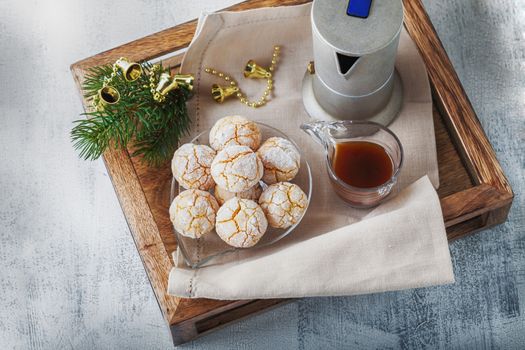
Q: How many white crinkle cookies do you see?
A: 8